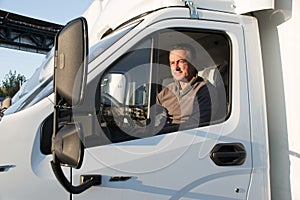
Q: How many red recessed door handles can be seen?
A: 0